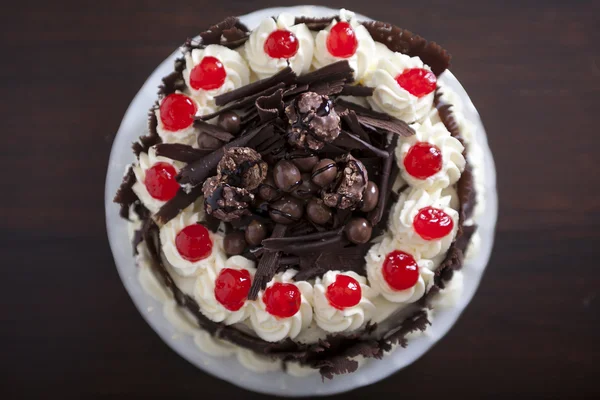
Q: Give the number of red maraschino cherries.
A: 13